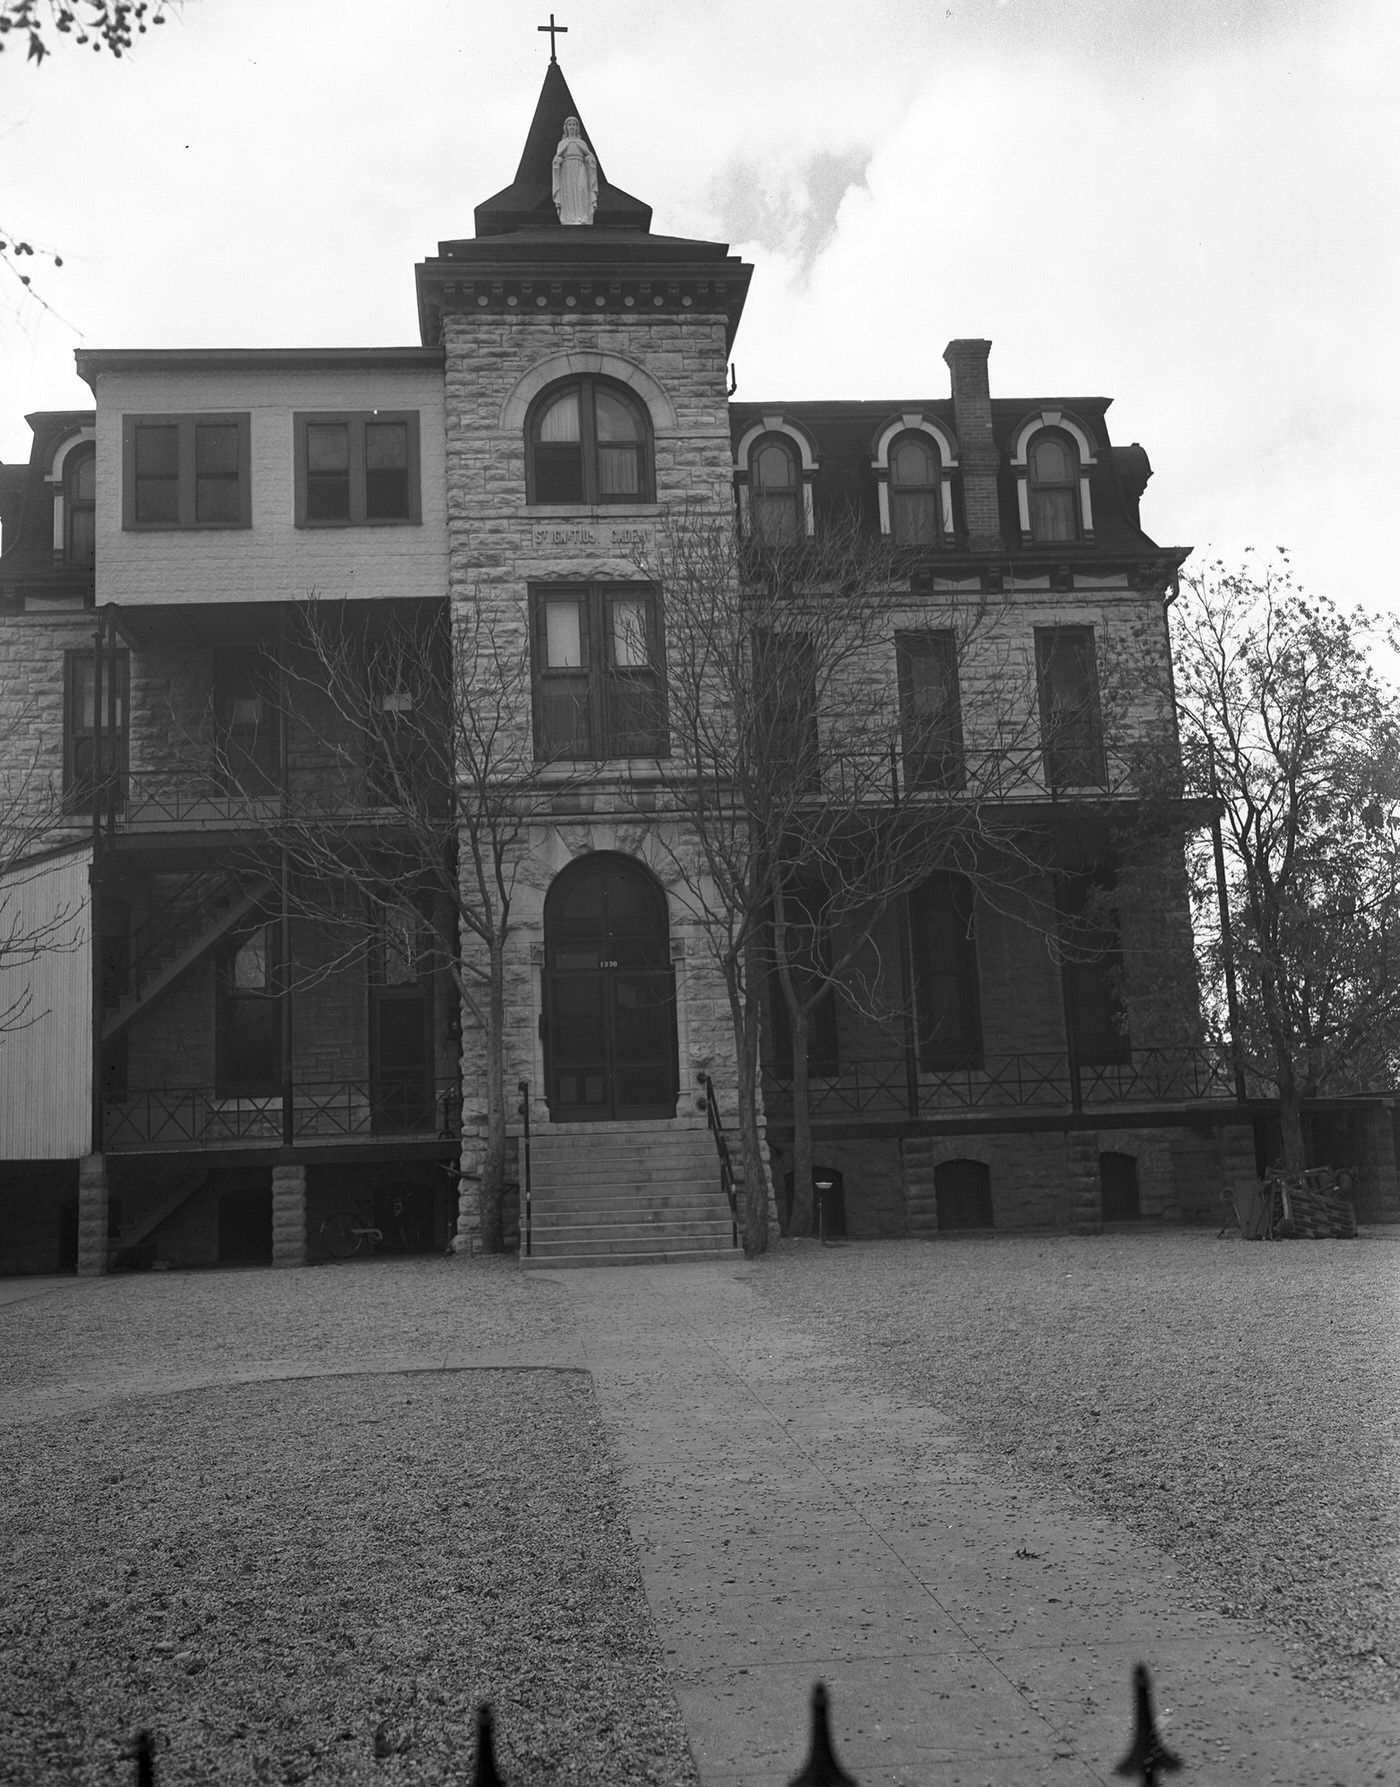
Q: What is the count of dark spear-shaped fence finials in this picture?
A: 4